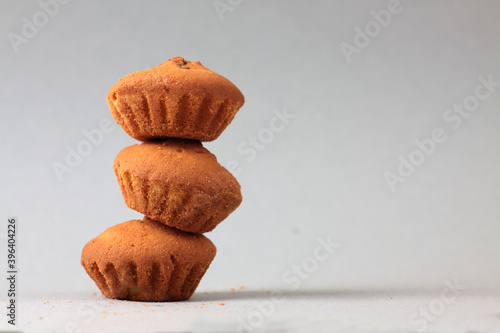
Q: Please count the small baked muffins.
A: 3